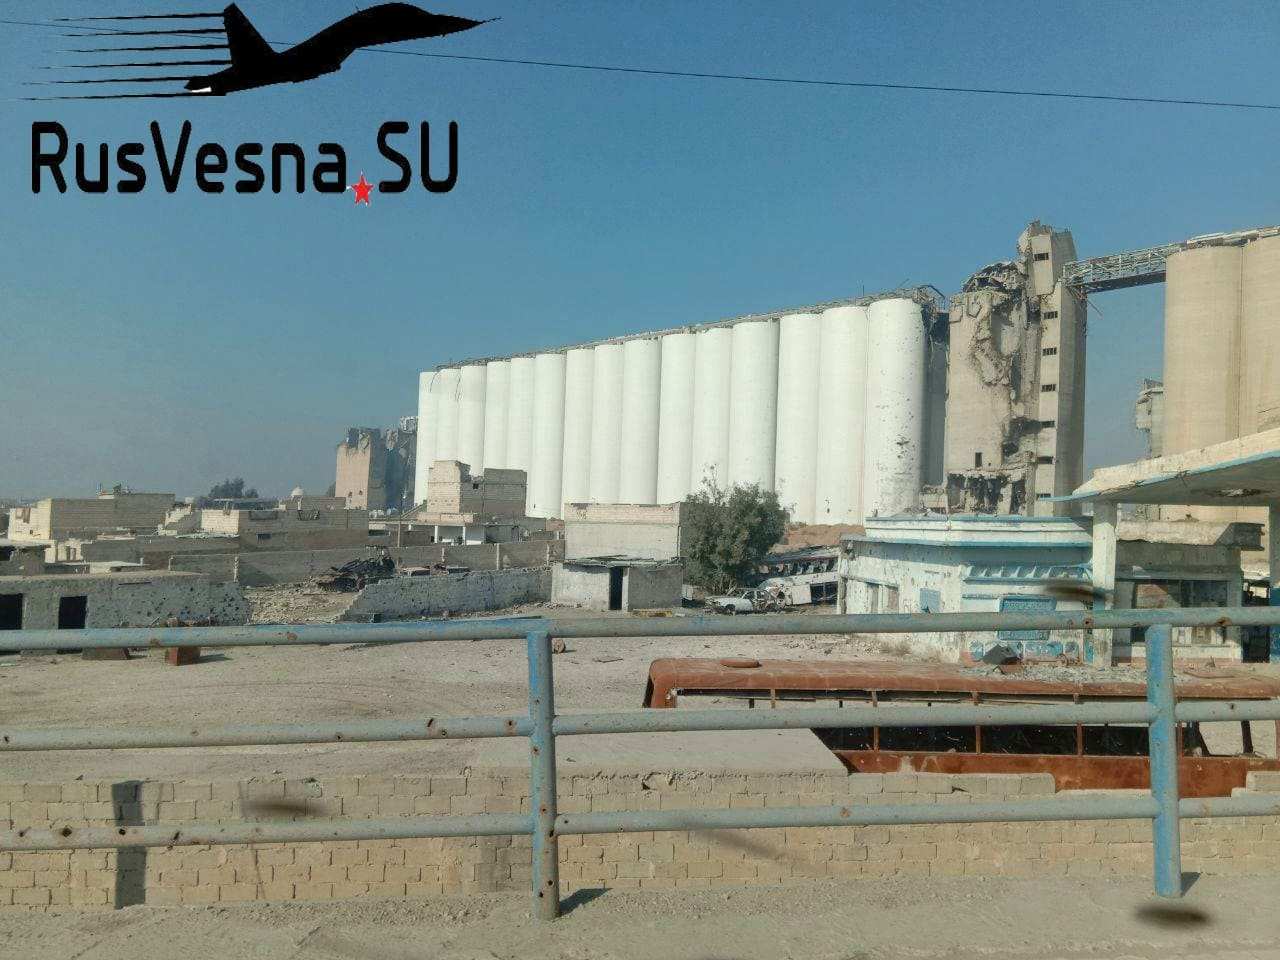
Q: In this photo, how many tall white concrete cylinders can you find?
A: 15